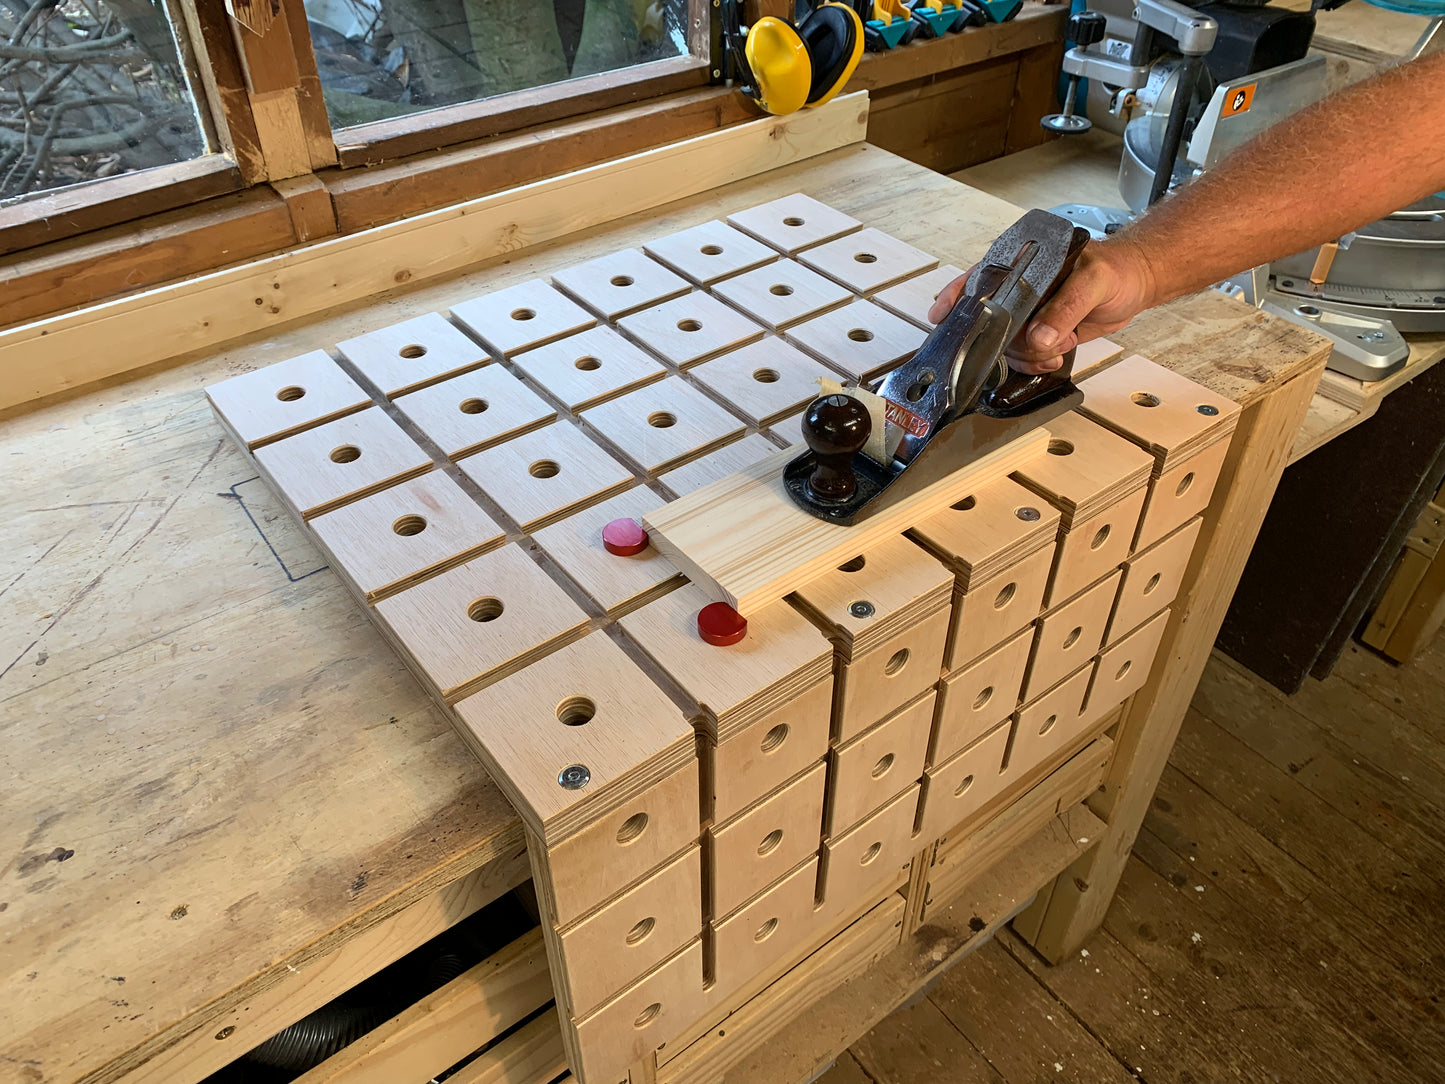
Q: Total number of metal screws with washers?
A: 4